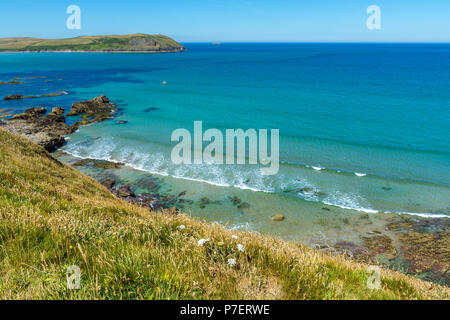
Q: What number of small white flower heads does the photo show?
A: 5